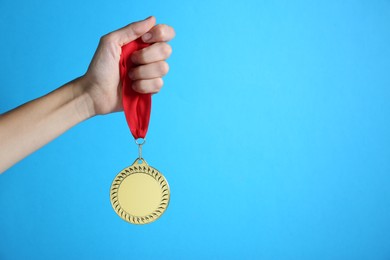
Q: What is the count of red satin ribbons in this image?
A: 1